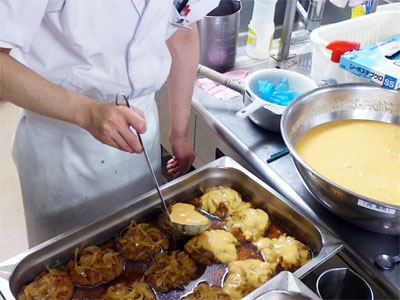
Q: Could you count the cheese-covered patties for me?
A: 5